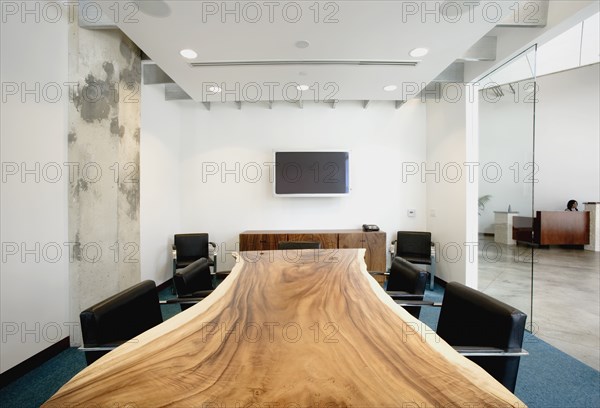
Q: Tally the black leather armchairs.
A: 7